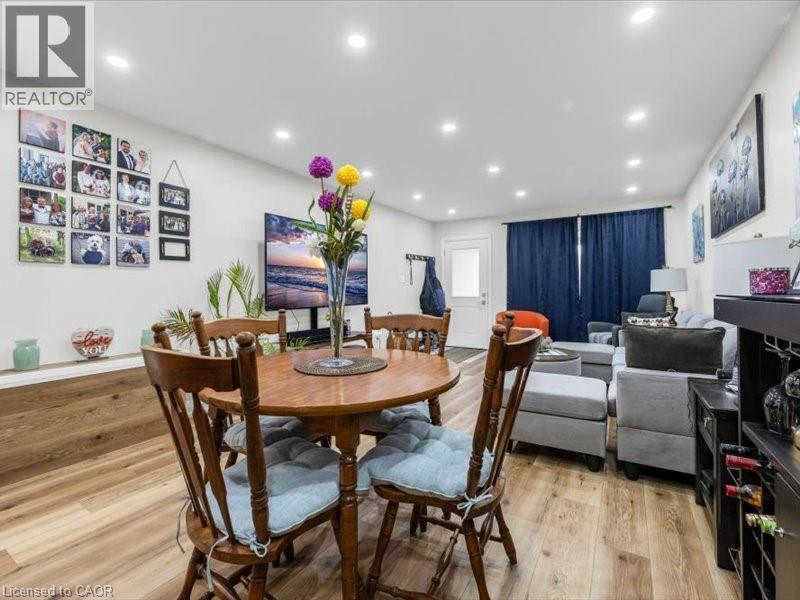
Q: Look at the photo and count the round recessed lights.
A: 13